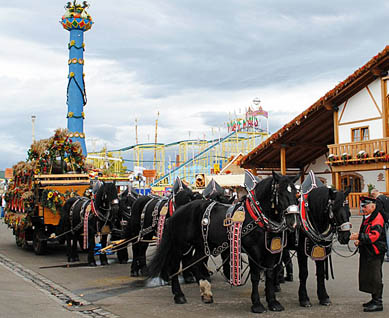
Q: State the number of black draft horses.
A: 6